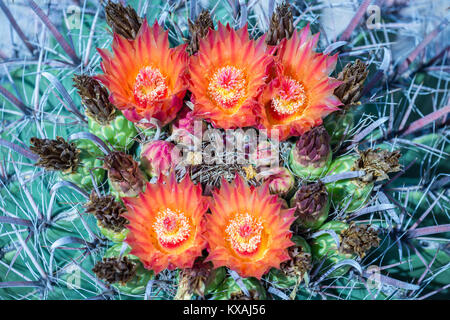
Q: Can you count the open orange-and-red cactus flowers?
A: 5